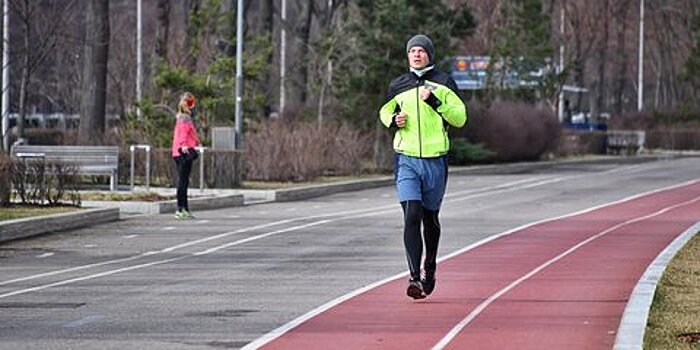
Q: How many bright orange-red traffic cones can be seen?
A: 0